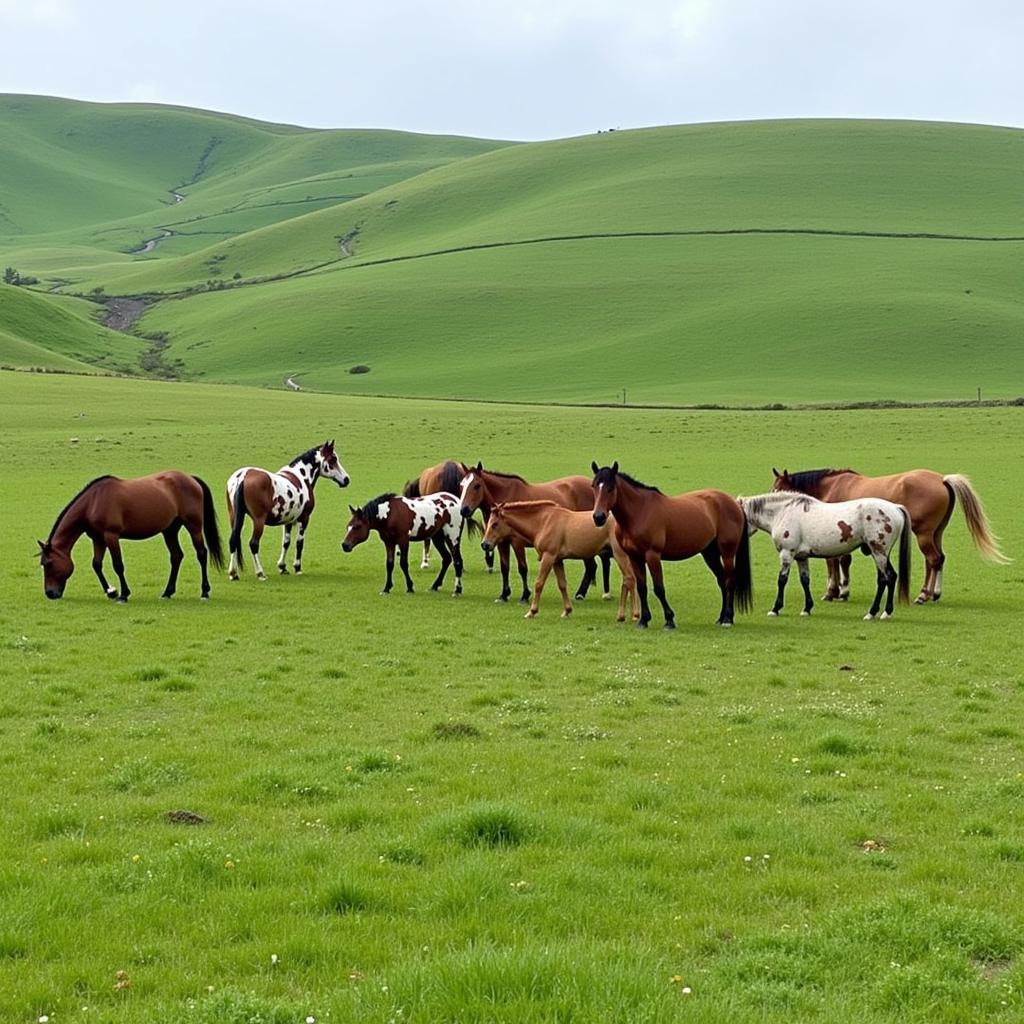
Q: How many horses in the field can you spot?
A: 9